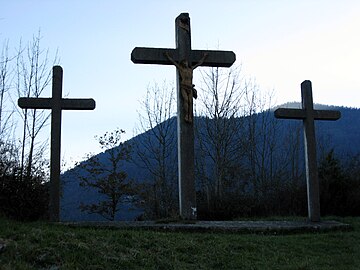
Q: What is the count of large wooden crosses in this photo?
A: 3